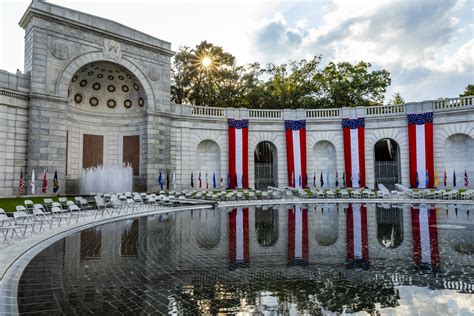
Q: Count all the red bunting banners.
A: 4